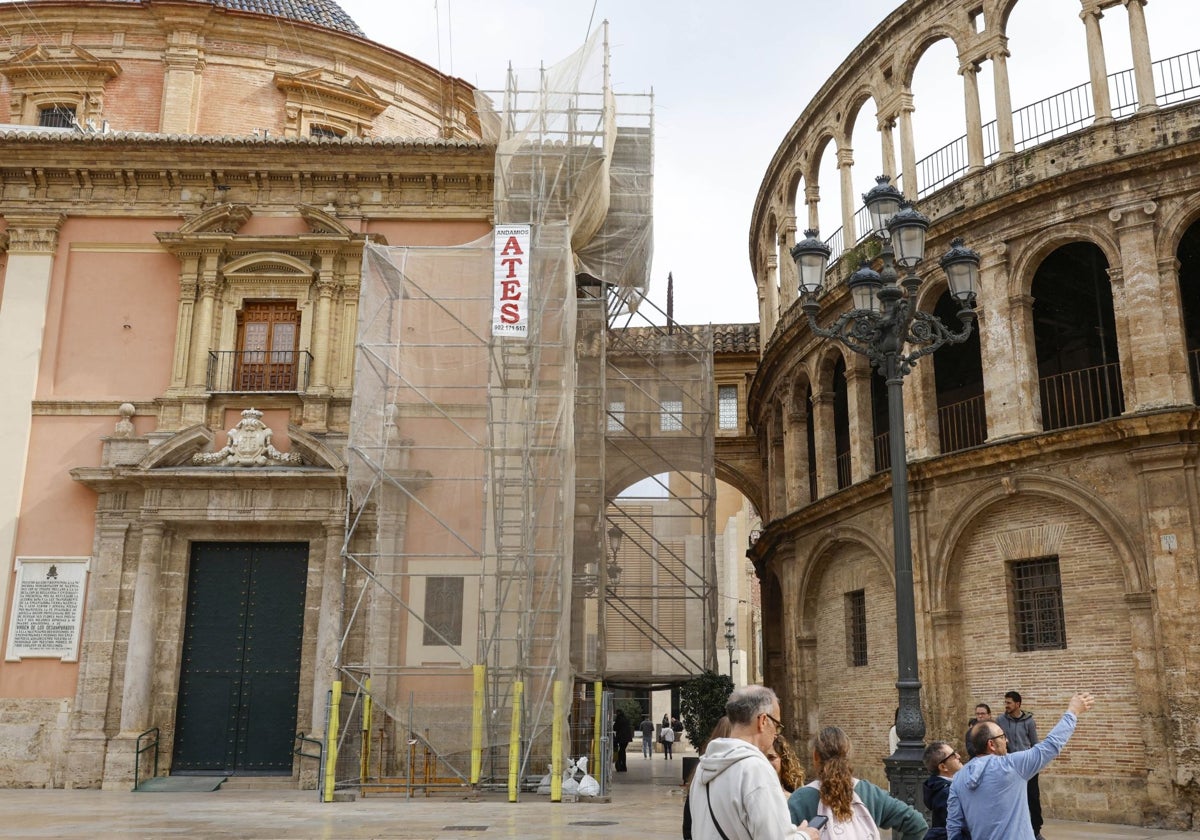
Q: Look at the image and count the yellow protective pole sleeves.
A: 6